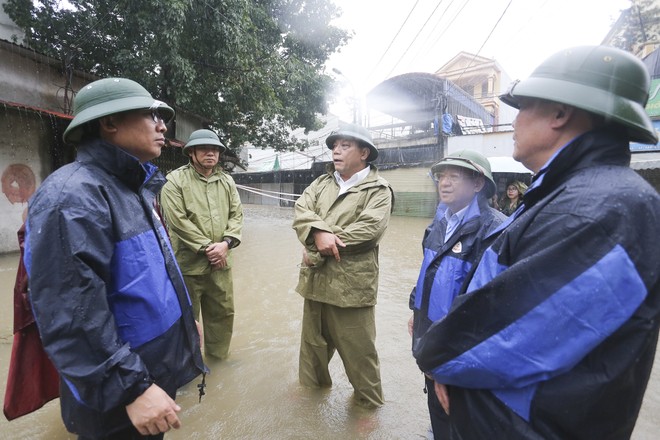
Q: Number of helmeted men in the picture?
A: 5